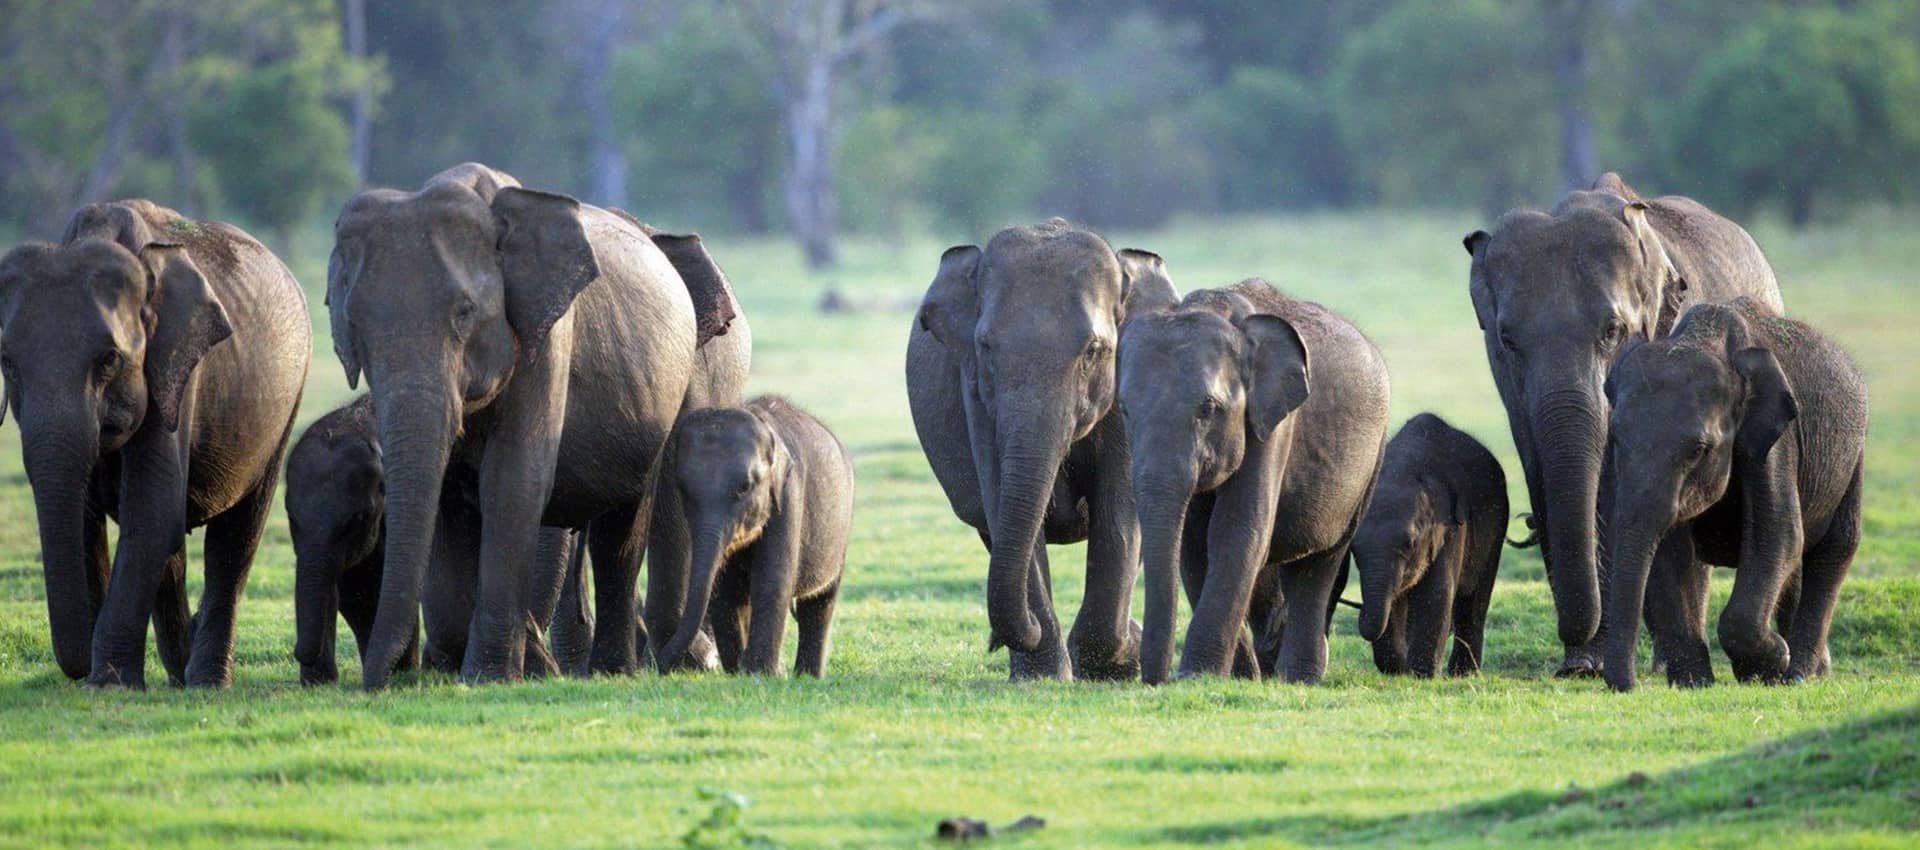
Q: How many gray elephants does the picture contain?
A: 10